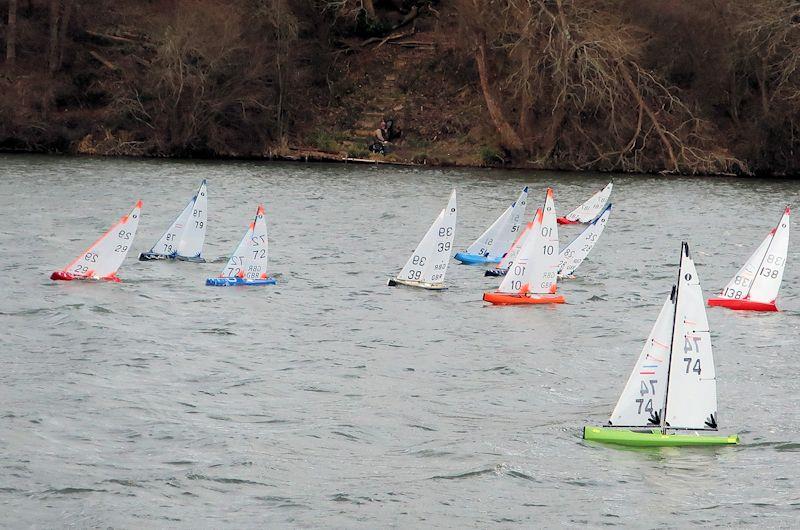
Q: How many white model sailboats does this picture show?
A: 11